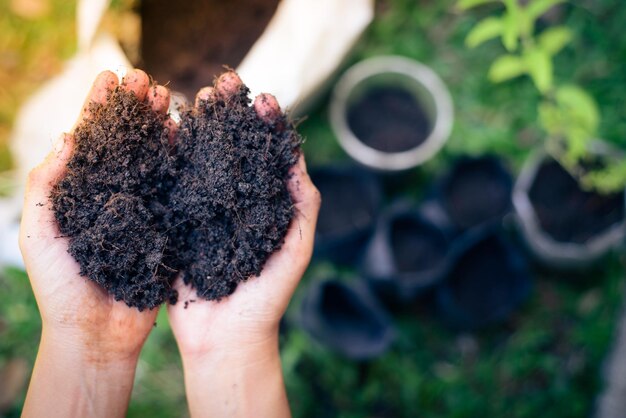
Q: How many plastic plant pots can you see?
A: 7